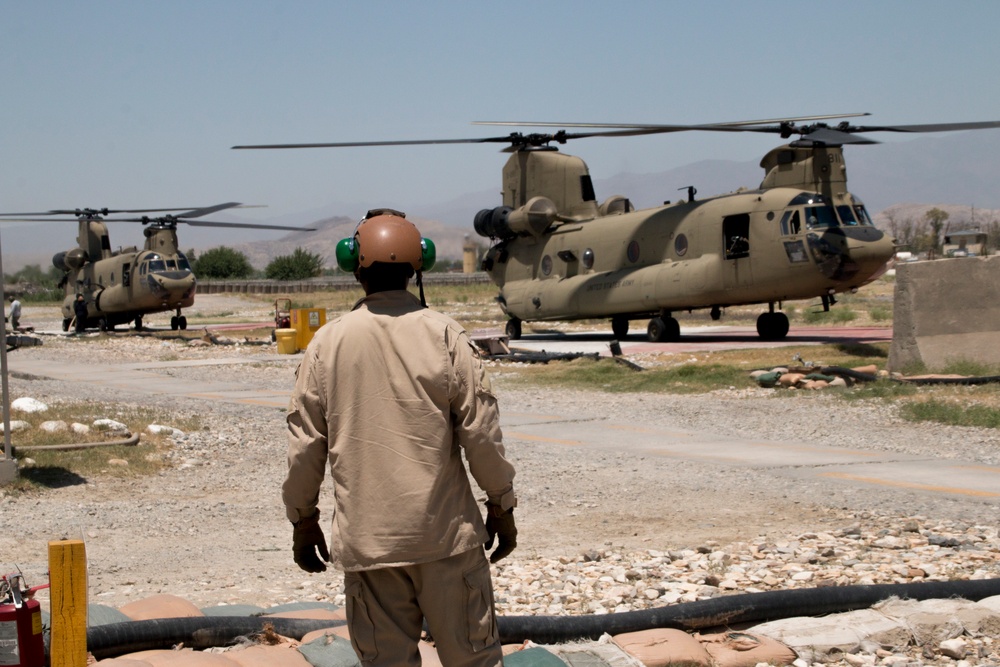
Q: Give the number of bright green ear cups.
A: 2